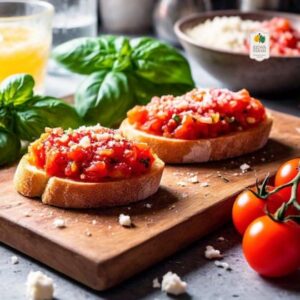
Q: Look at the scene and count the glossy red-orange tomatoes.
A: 3